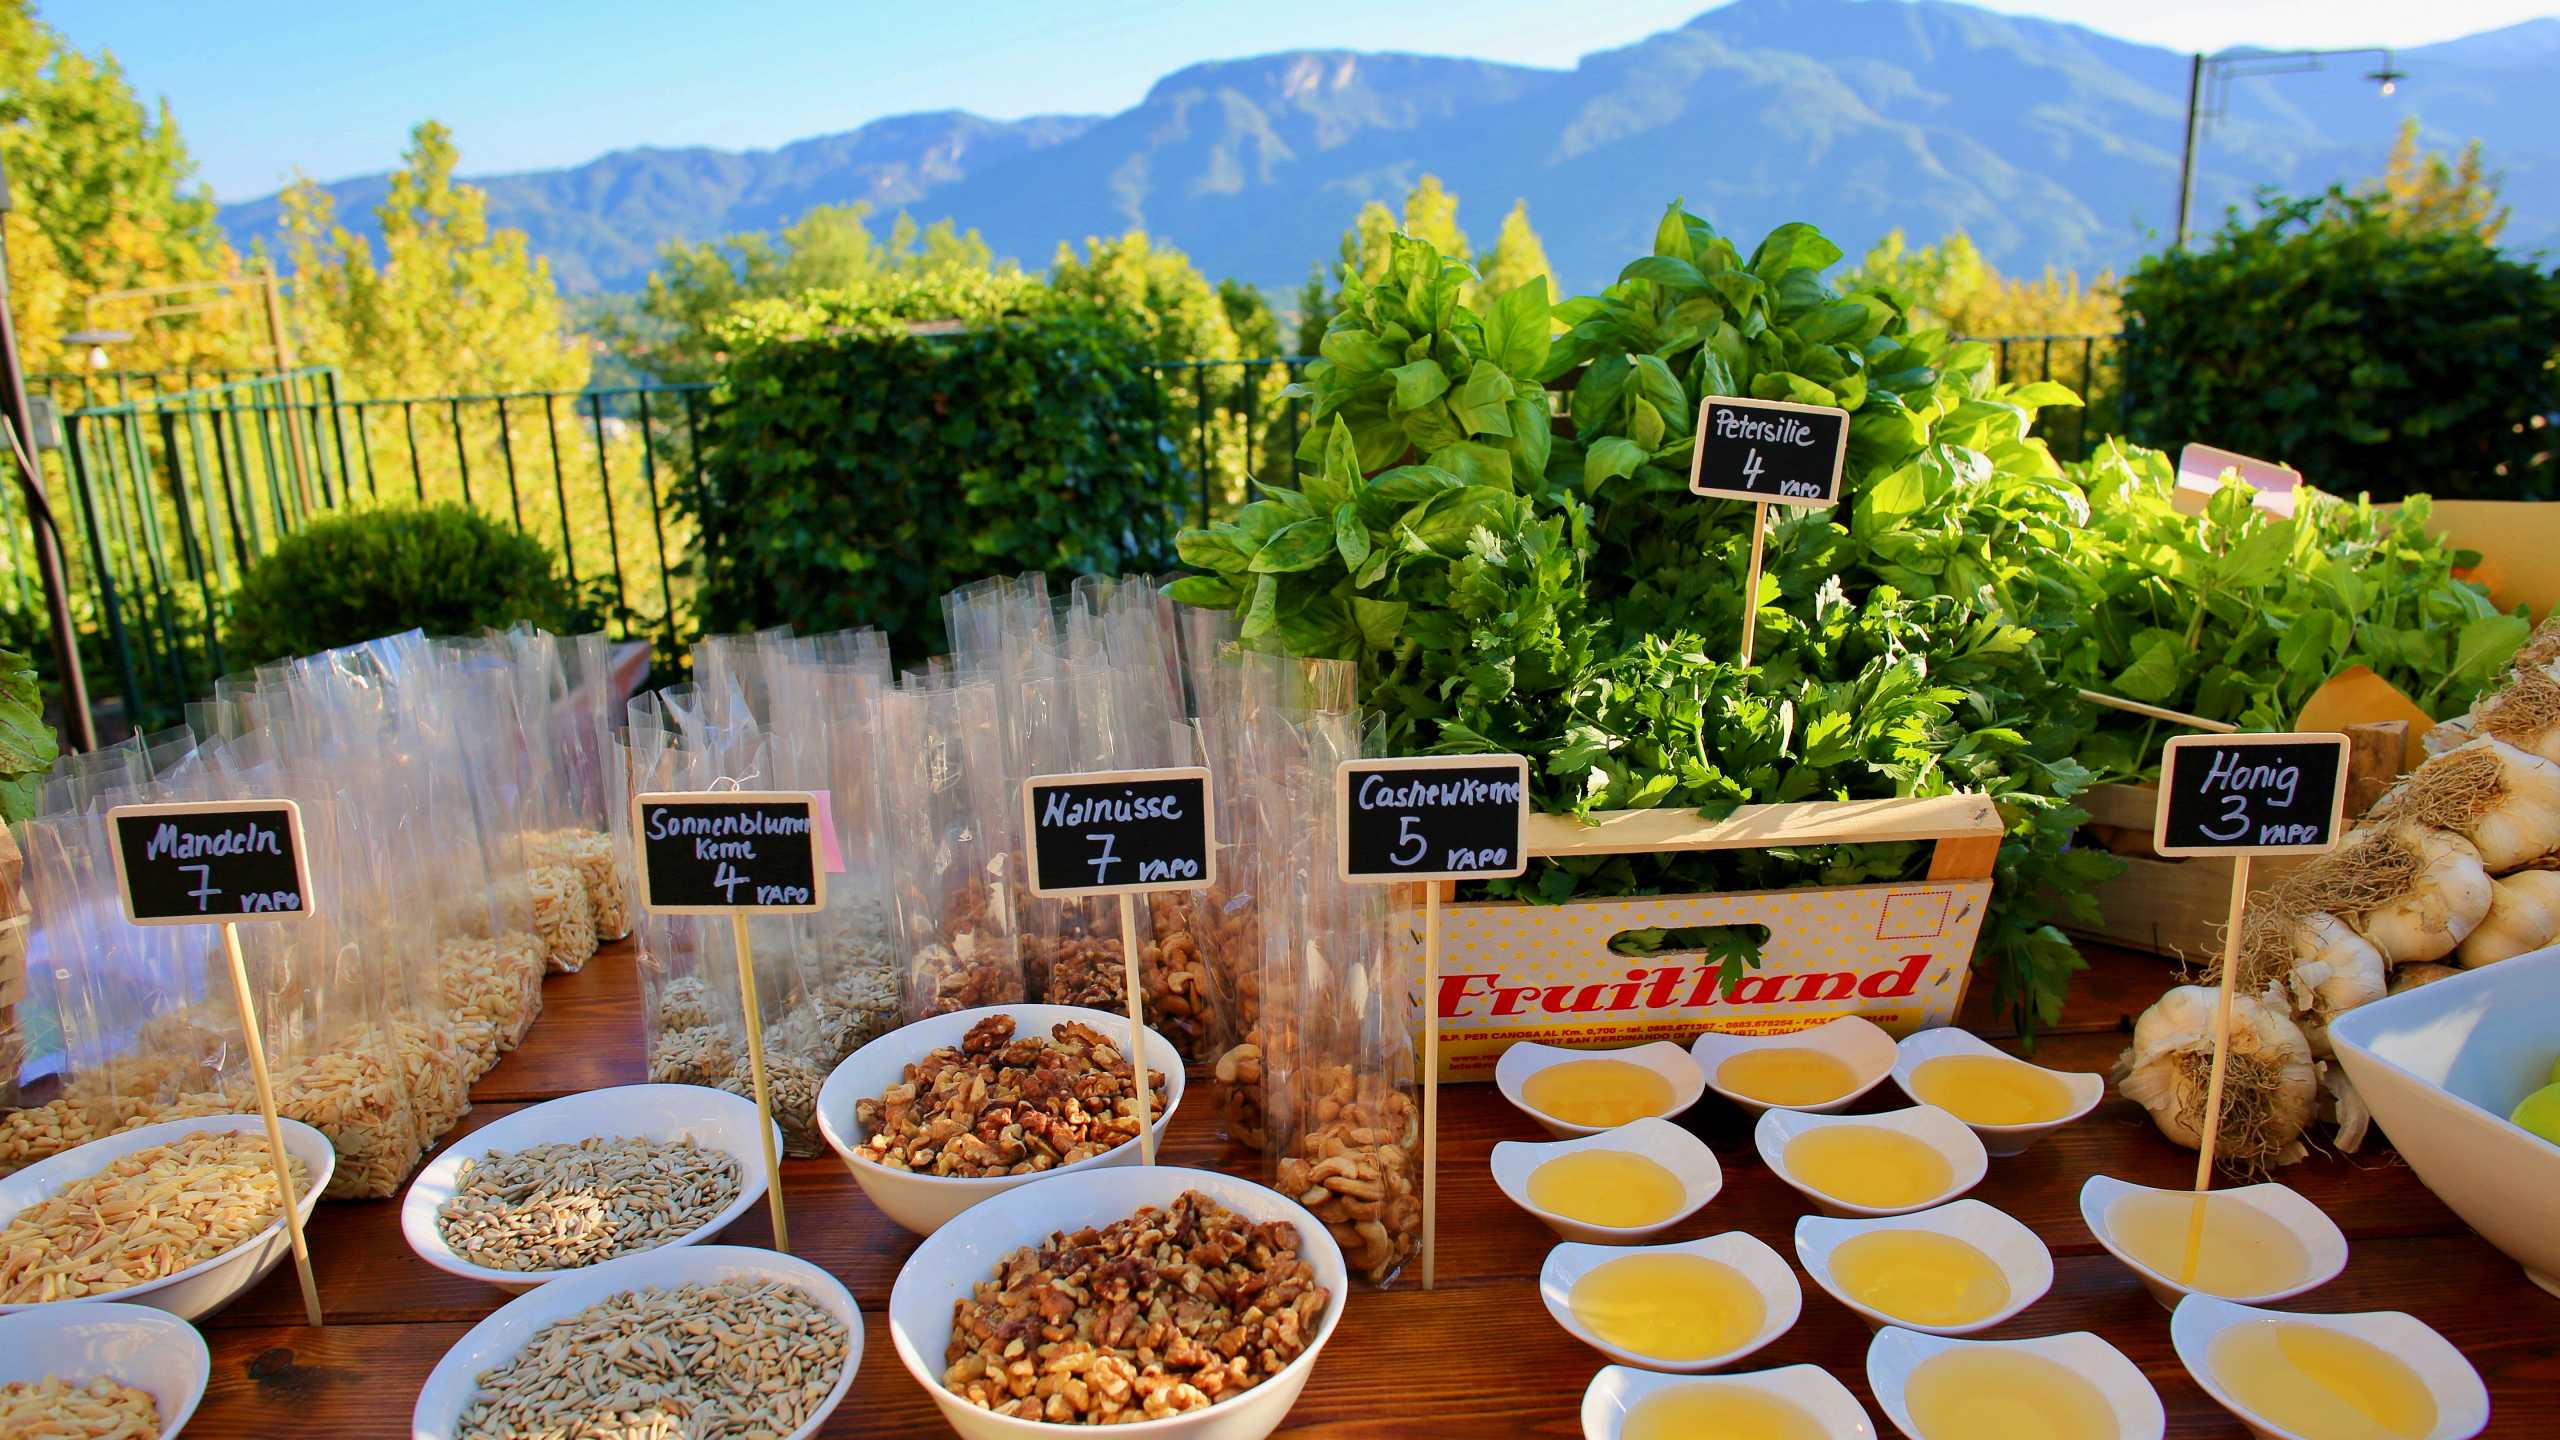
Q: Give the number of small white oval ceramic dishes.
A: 11